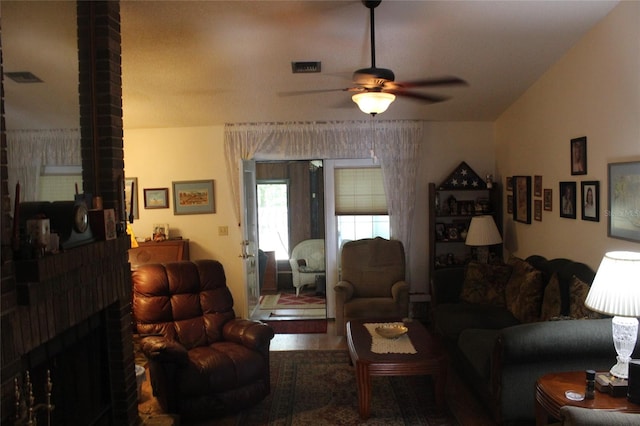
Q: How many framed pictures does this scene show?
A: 13